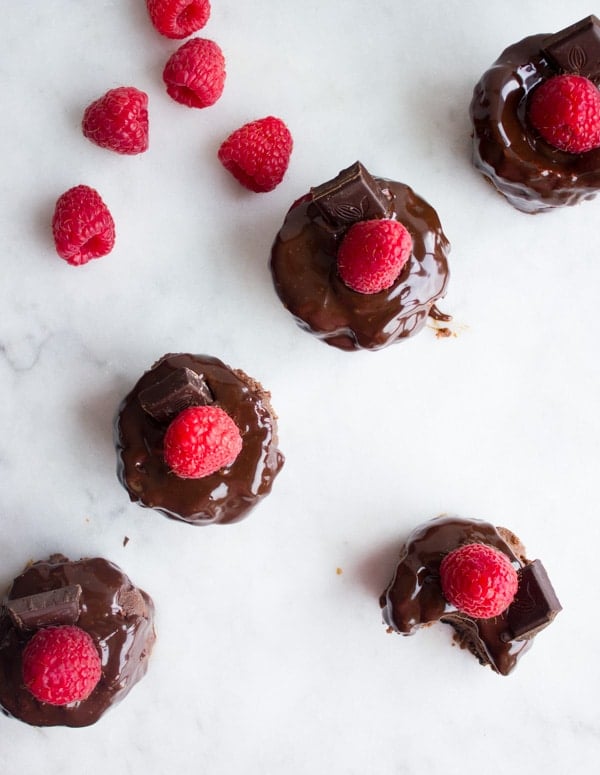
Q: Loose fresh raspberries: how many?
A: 5